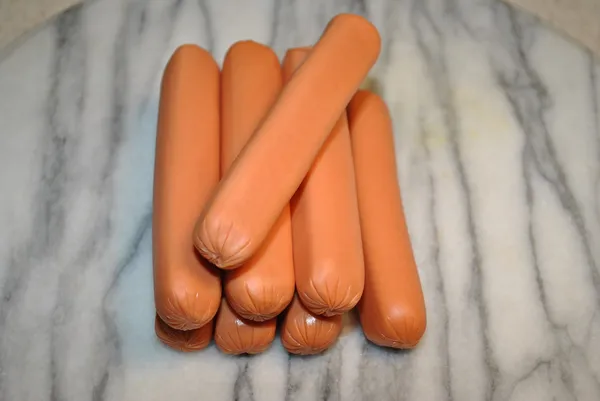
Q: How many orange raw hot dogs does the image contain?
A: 8